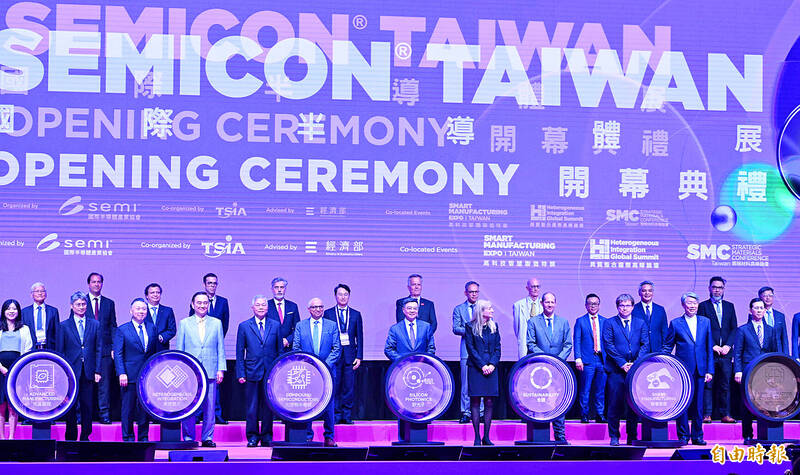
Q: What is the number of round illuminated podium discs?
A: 7